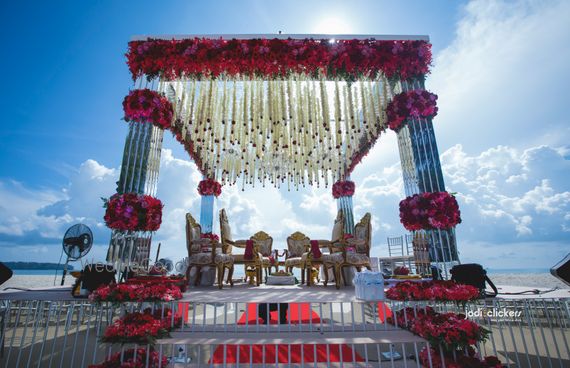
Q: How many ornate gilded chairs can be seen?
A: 6